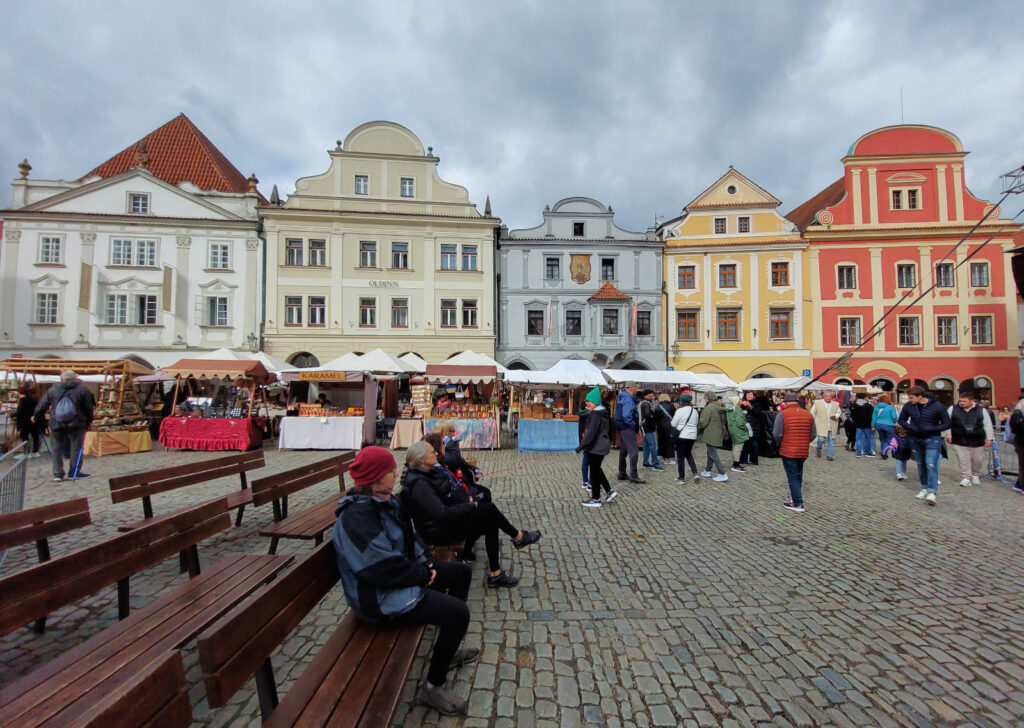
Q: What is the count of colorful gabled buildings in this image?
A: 5